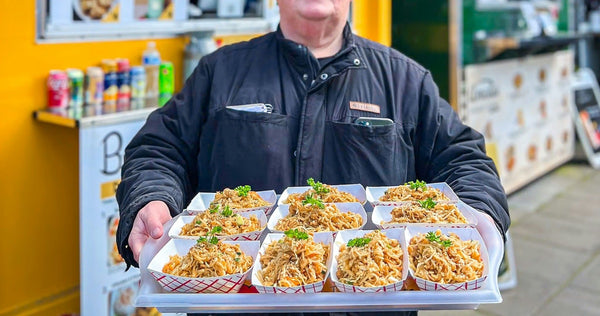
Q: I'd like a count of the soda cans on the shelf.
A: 7